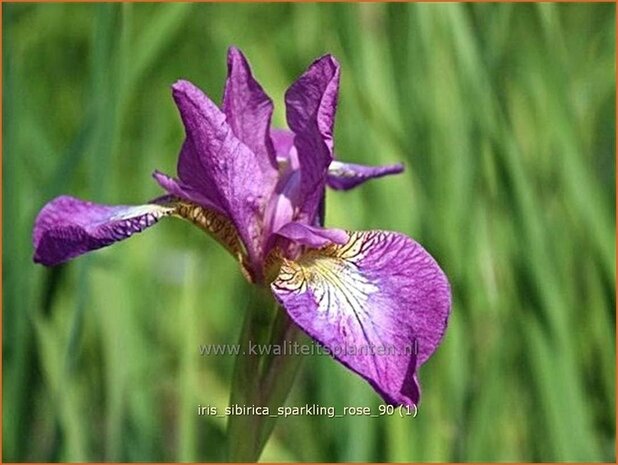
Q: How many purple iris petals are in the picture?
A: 6